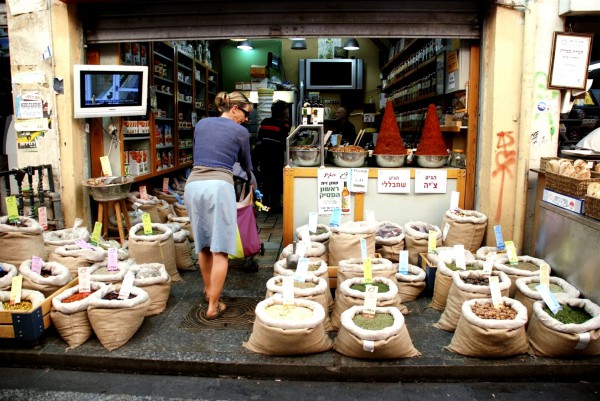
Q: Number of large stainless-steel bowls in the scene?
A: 5